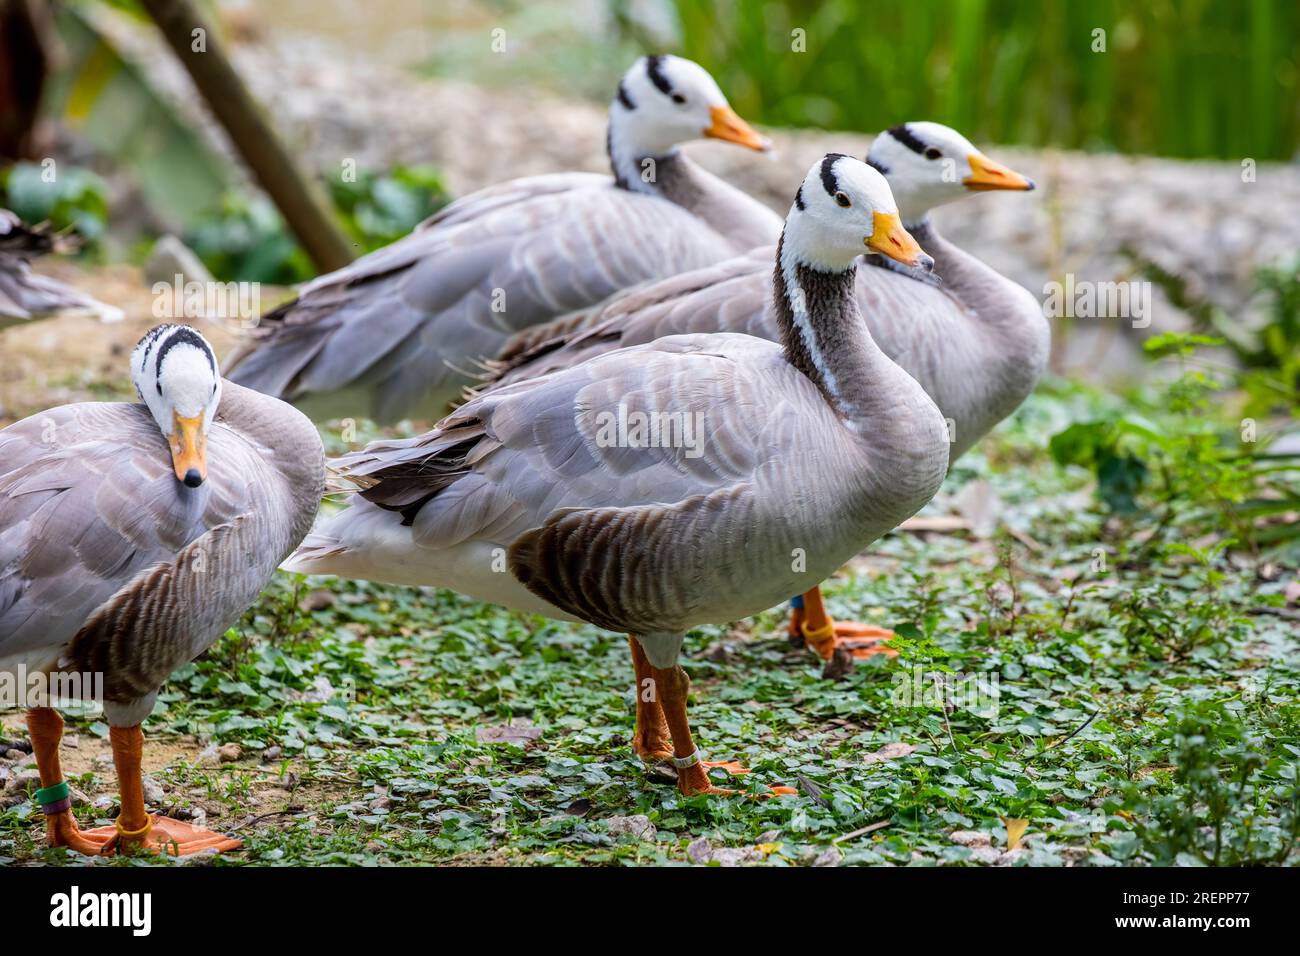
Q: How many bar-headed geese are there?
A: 4